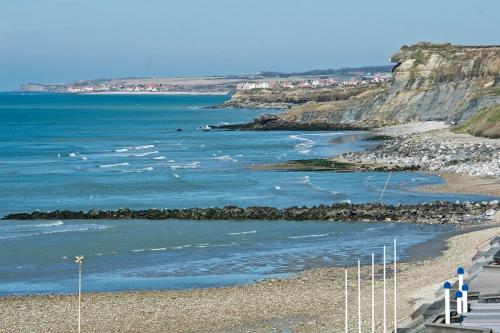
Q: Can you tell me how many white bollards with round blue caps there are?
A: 4